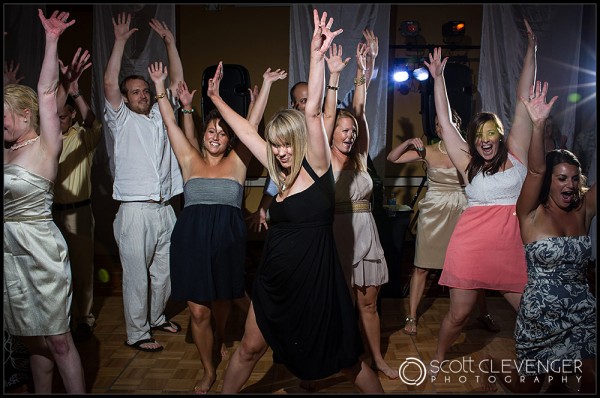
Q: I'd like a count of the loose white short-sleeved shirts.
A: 1